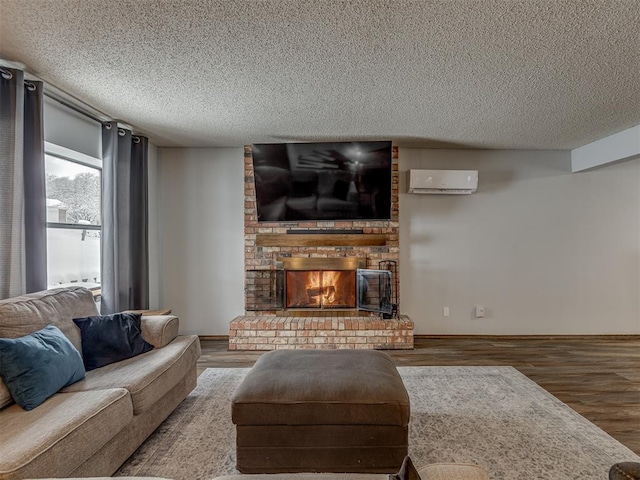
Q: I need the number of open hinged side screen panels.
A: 2